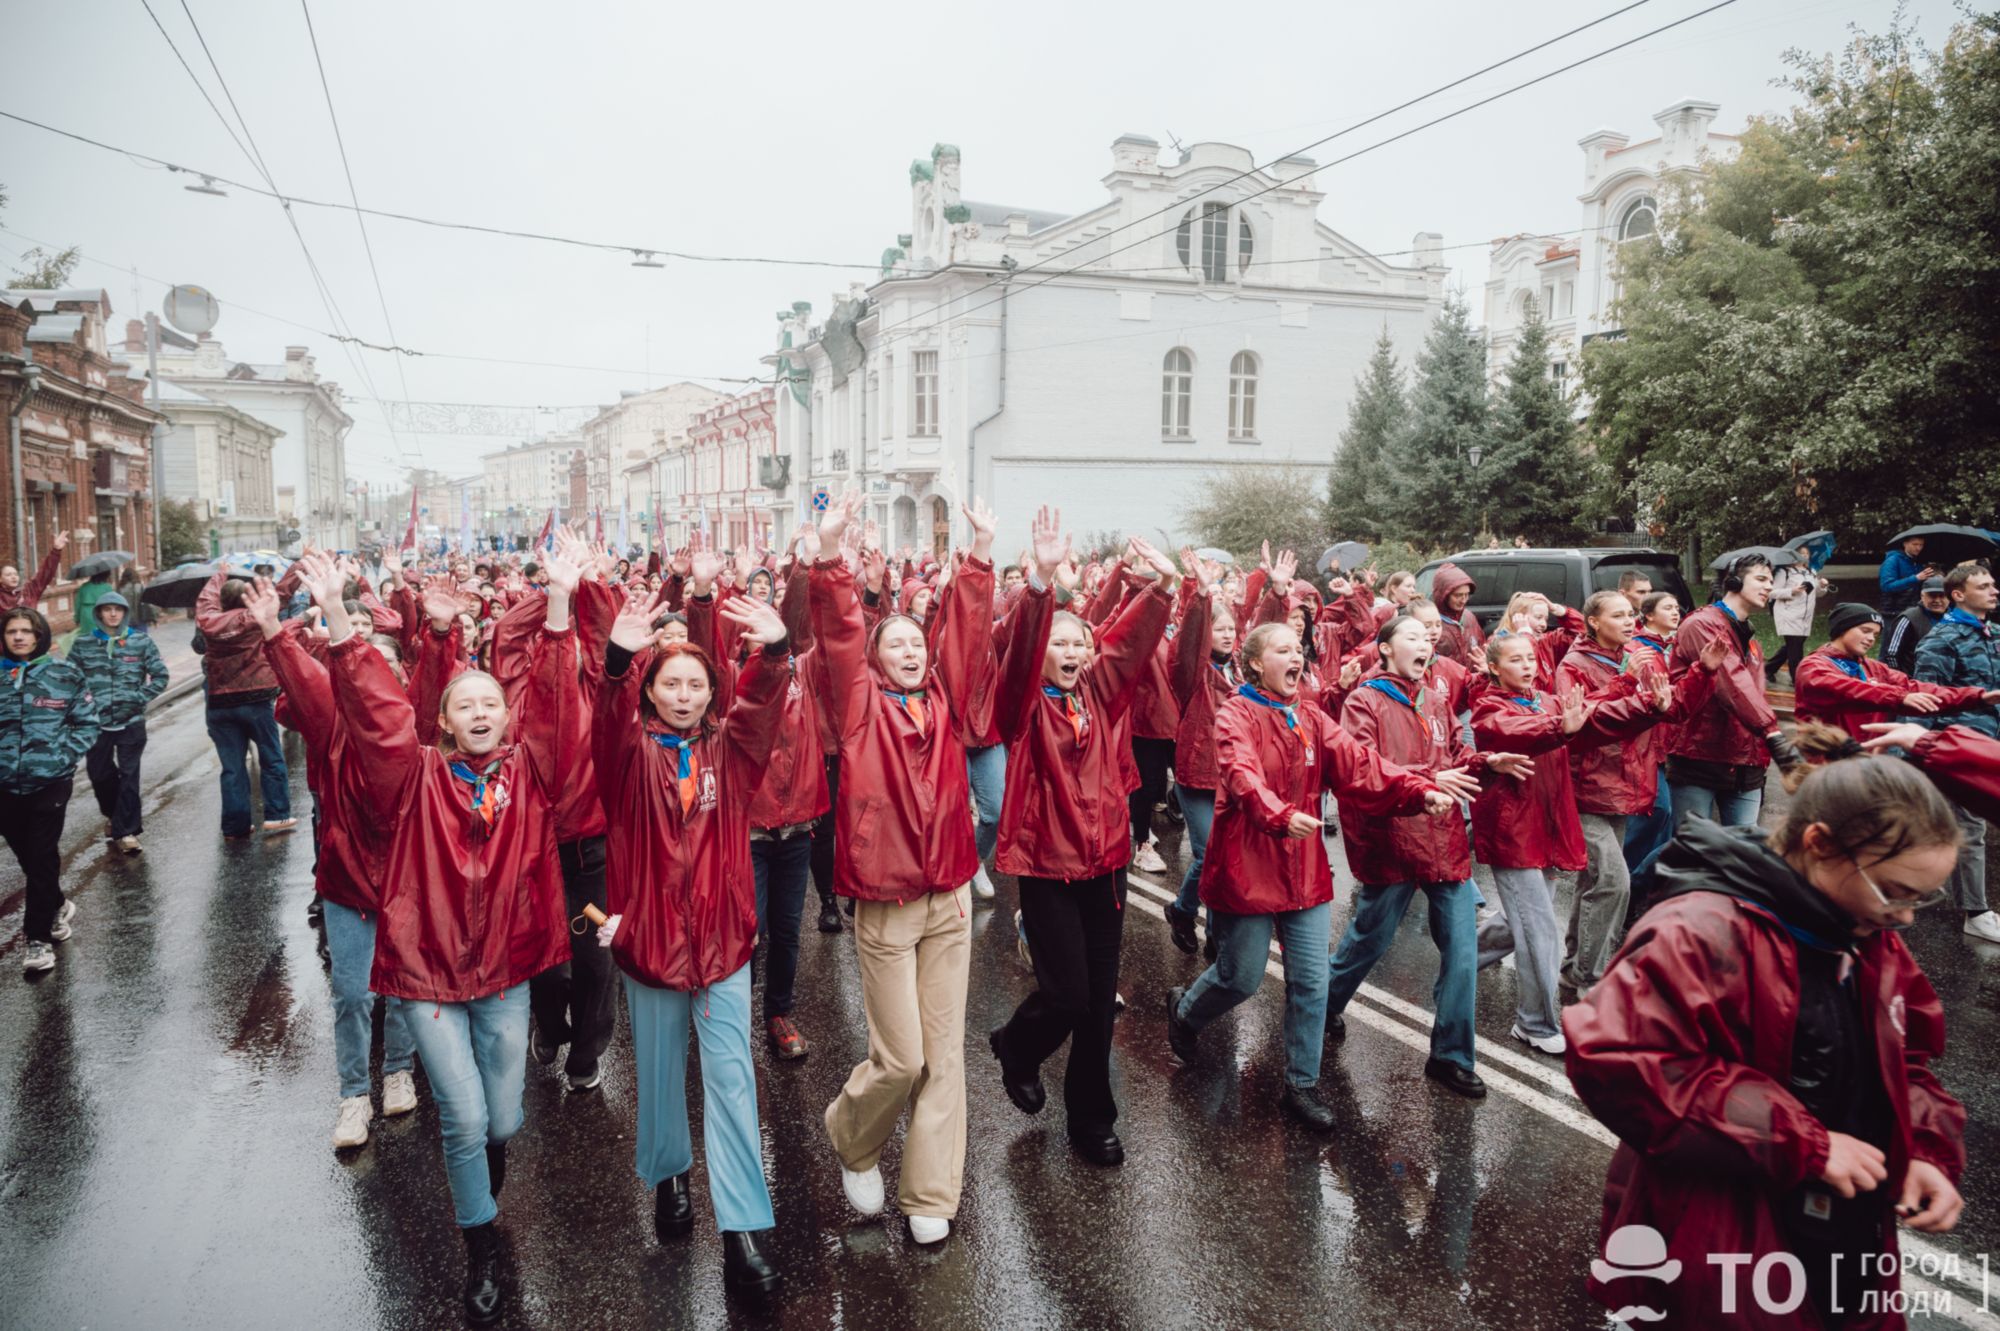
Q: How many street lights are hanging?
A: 2